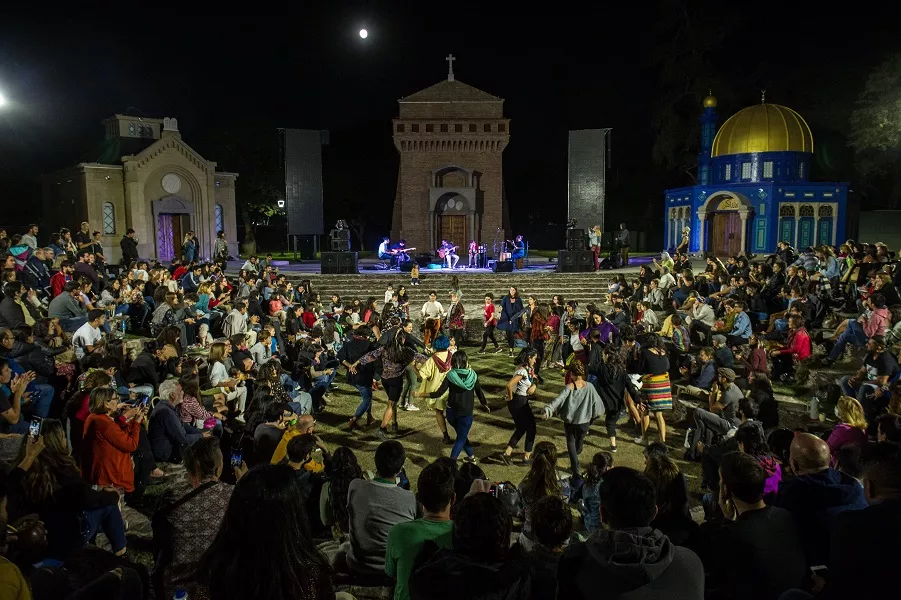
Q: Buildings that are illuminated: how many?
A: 3